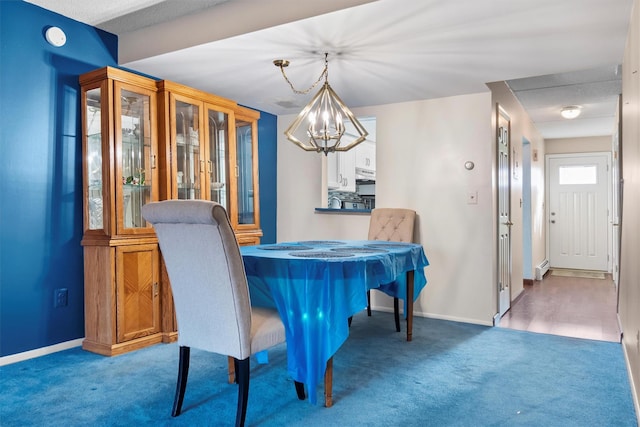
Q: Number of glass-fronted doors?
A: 4